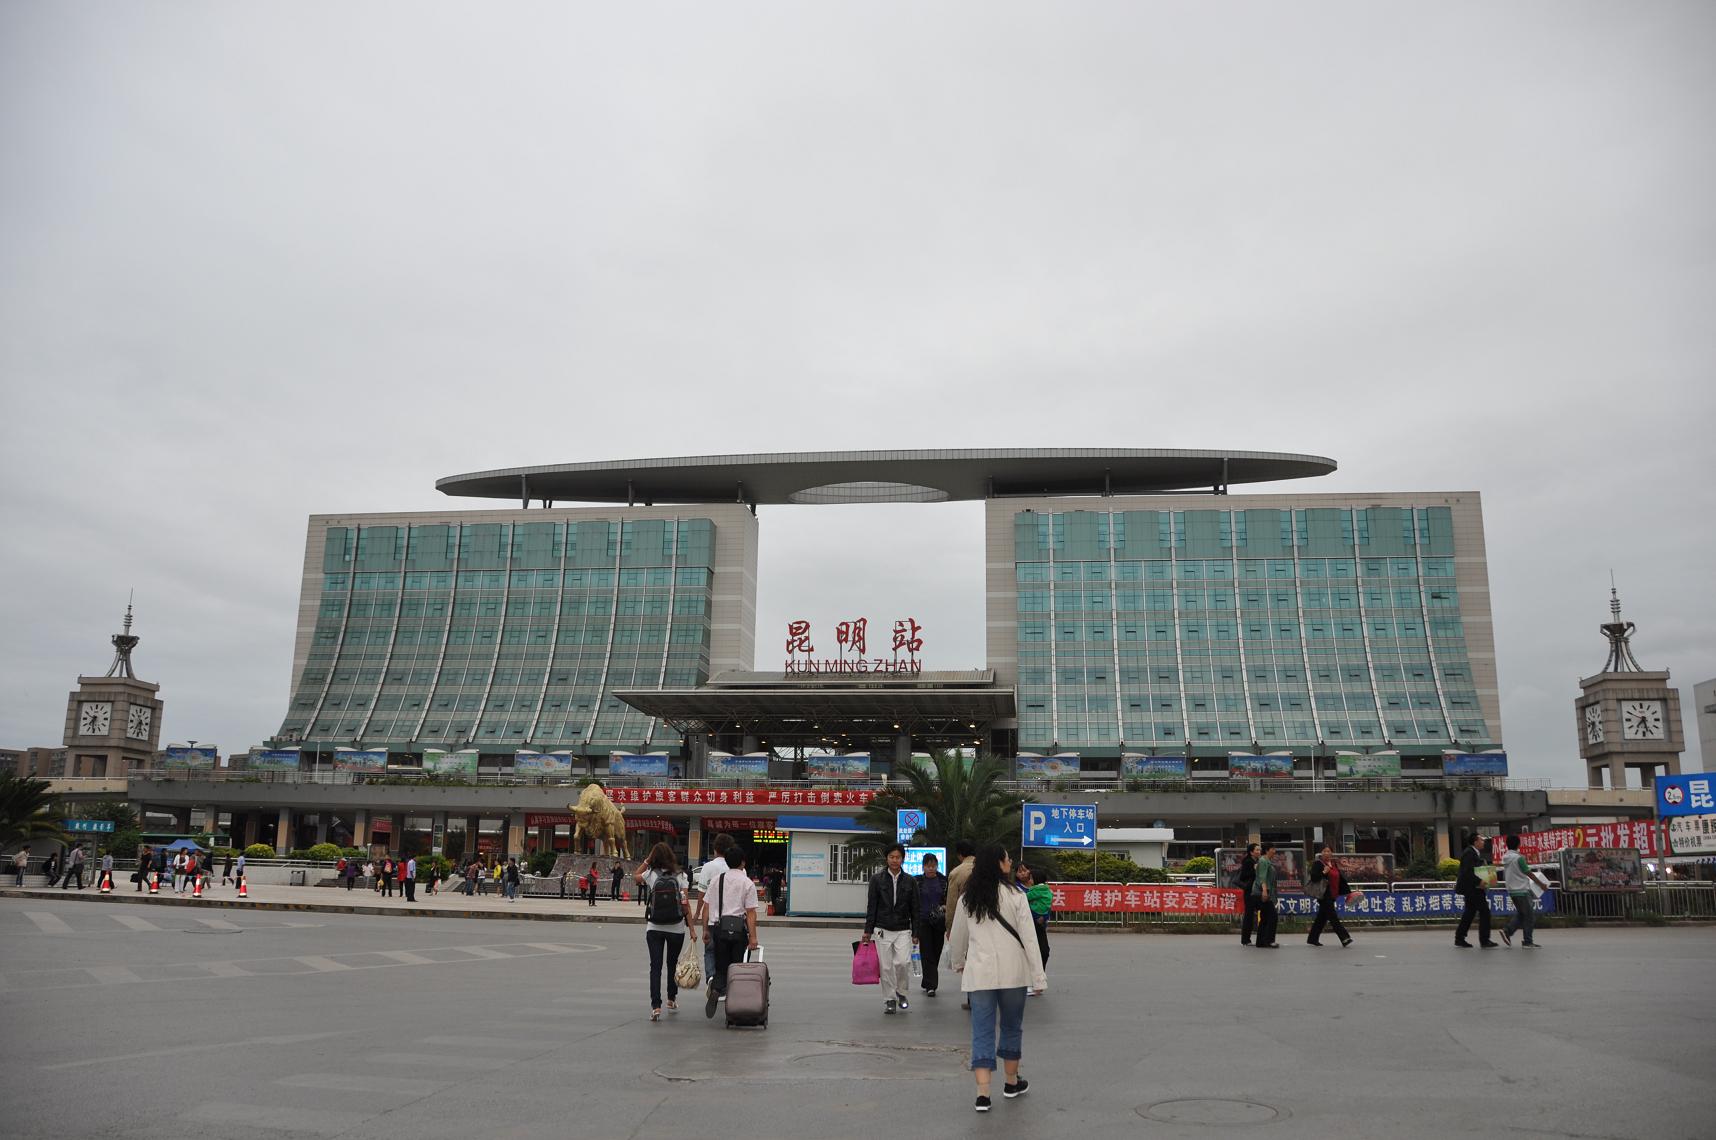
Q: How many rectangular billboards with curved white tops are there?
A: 14